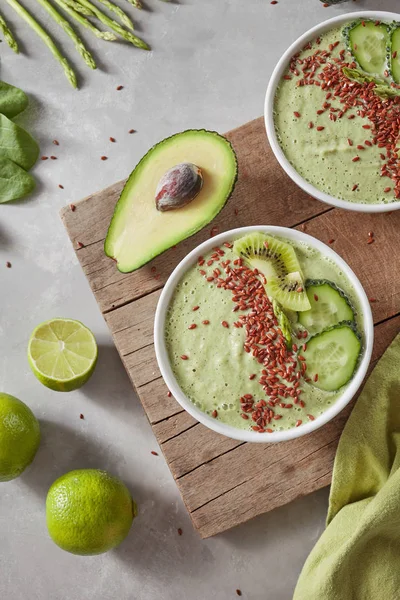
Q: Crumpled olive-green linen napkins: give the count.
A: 1